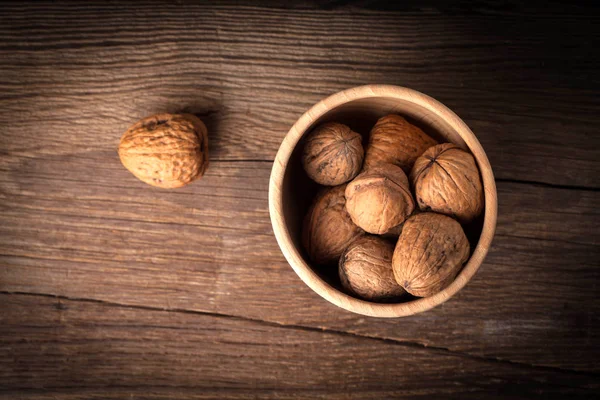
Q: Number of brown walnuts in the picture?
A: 8